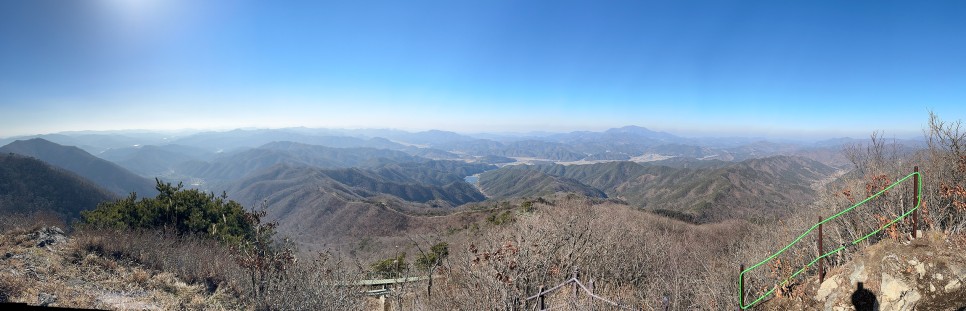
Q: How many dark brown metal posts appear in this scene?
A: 3